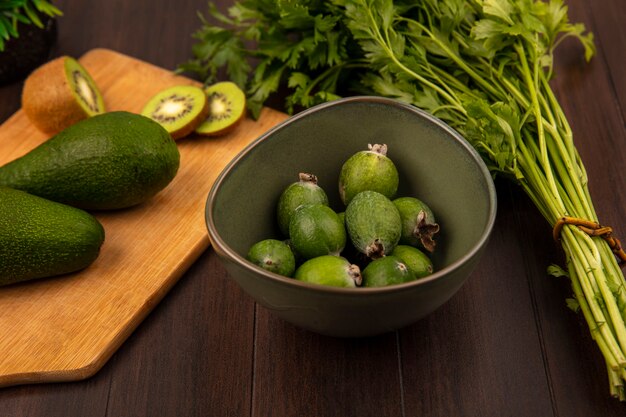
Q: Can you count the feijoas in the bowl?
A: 10